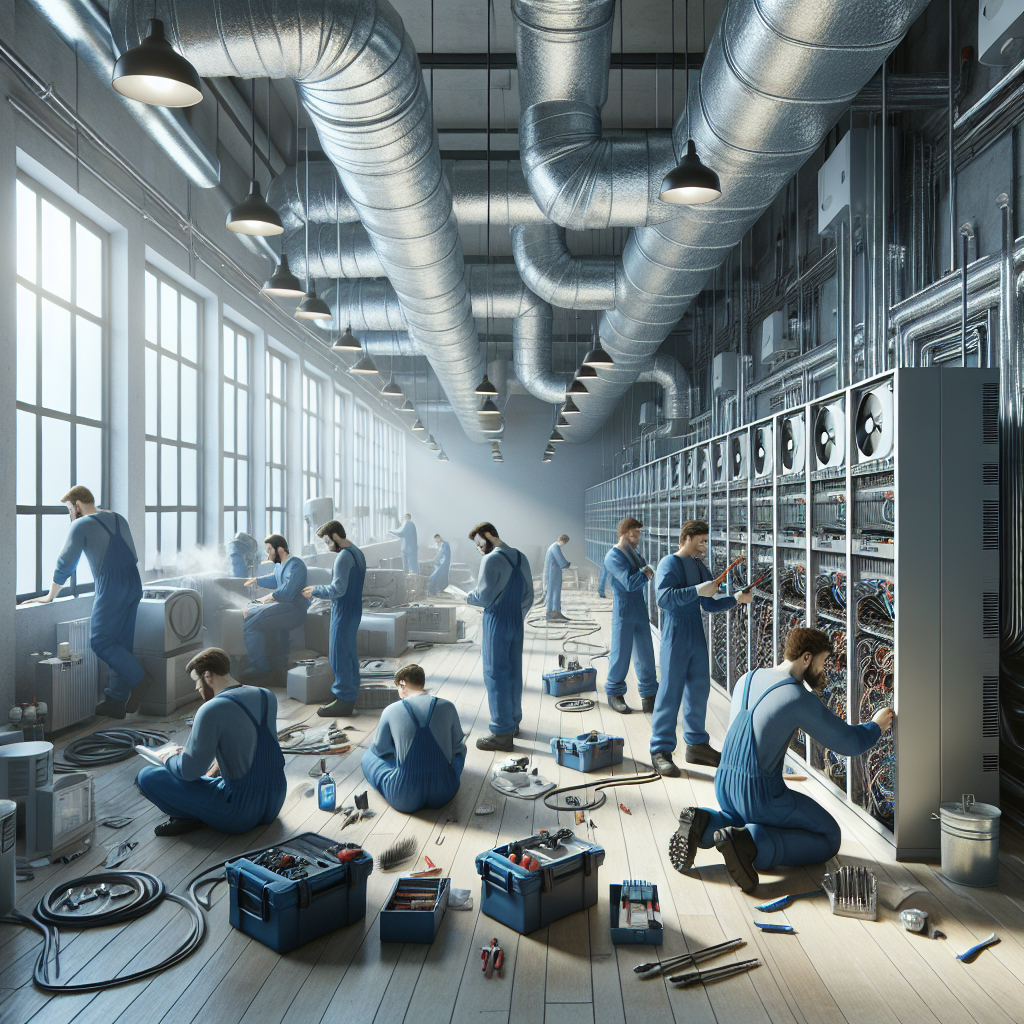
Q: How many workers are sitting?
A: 3